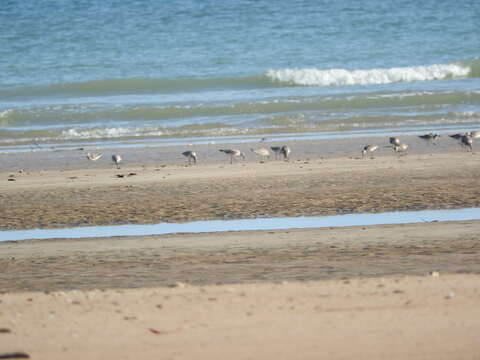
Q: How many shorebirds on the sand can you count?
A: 14